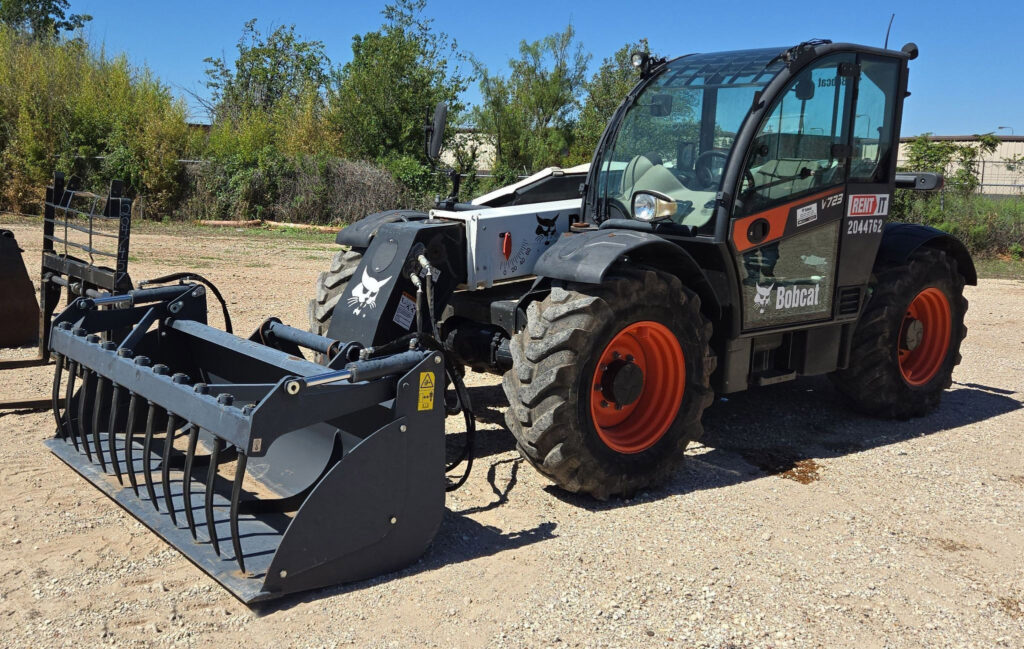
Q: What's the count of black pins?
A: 11